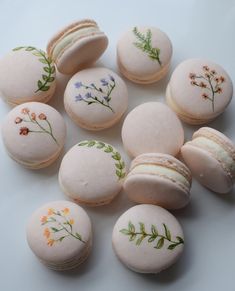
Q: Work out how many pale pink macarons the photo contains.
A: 12